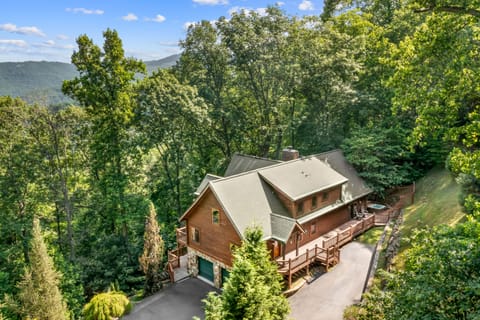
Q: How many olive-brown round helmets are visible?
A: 0